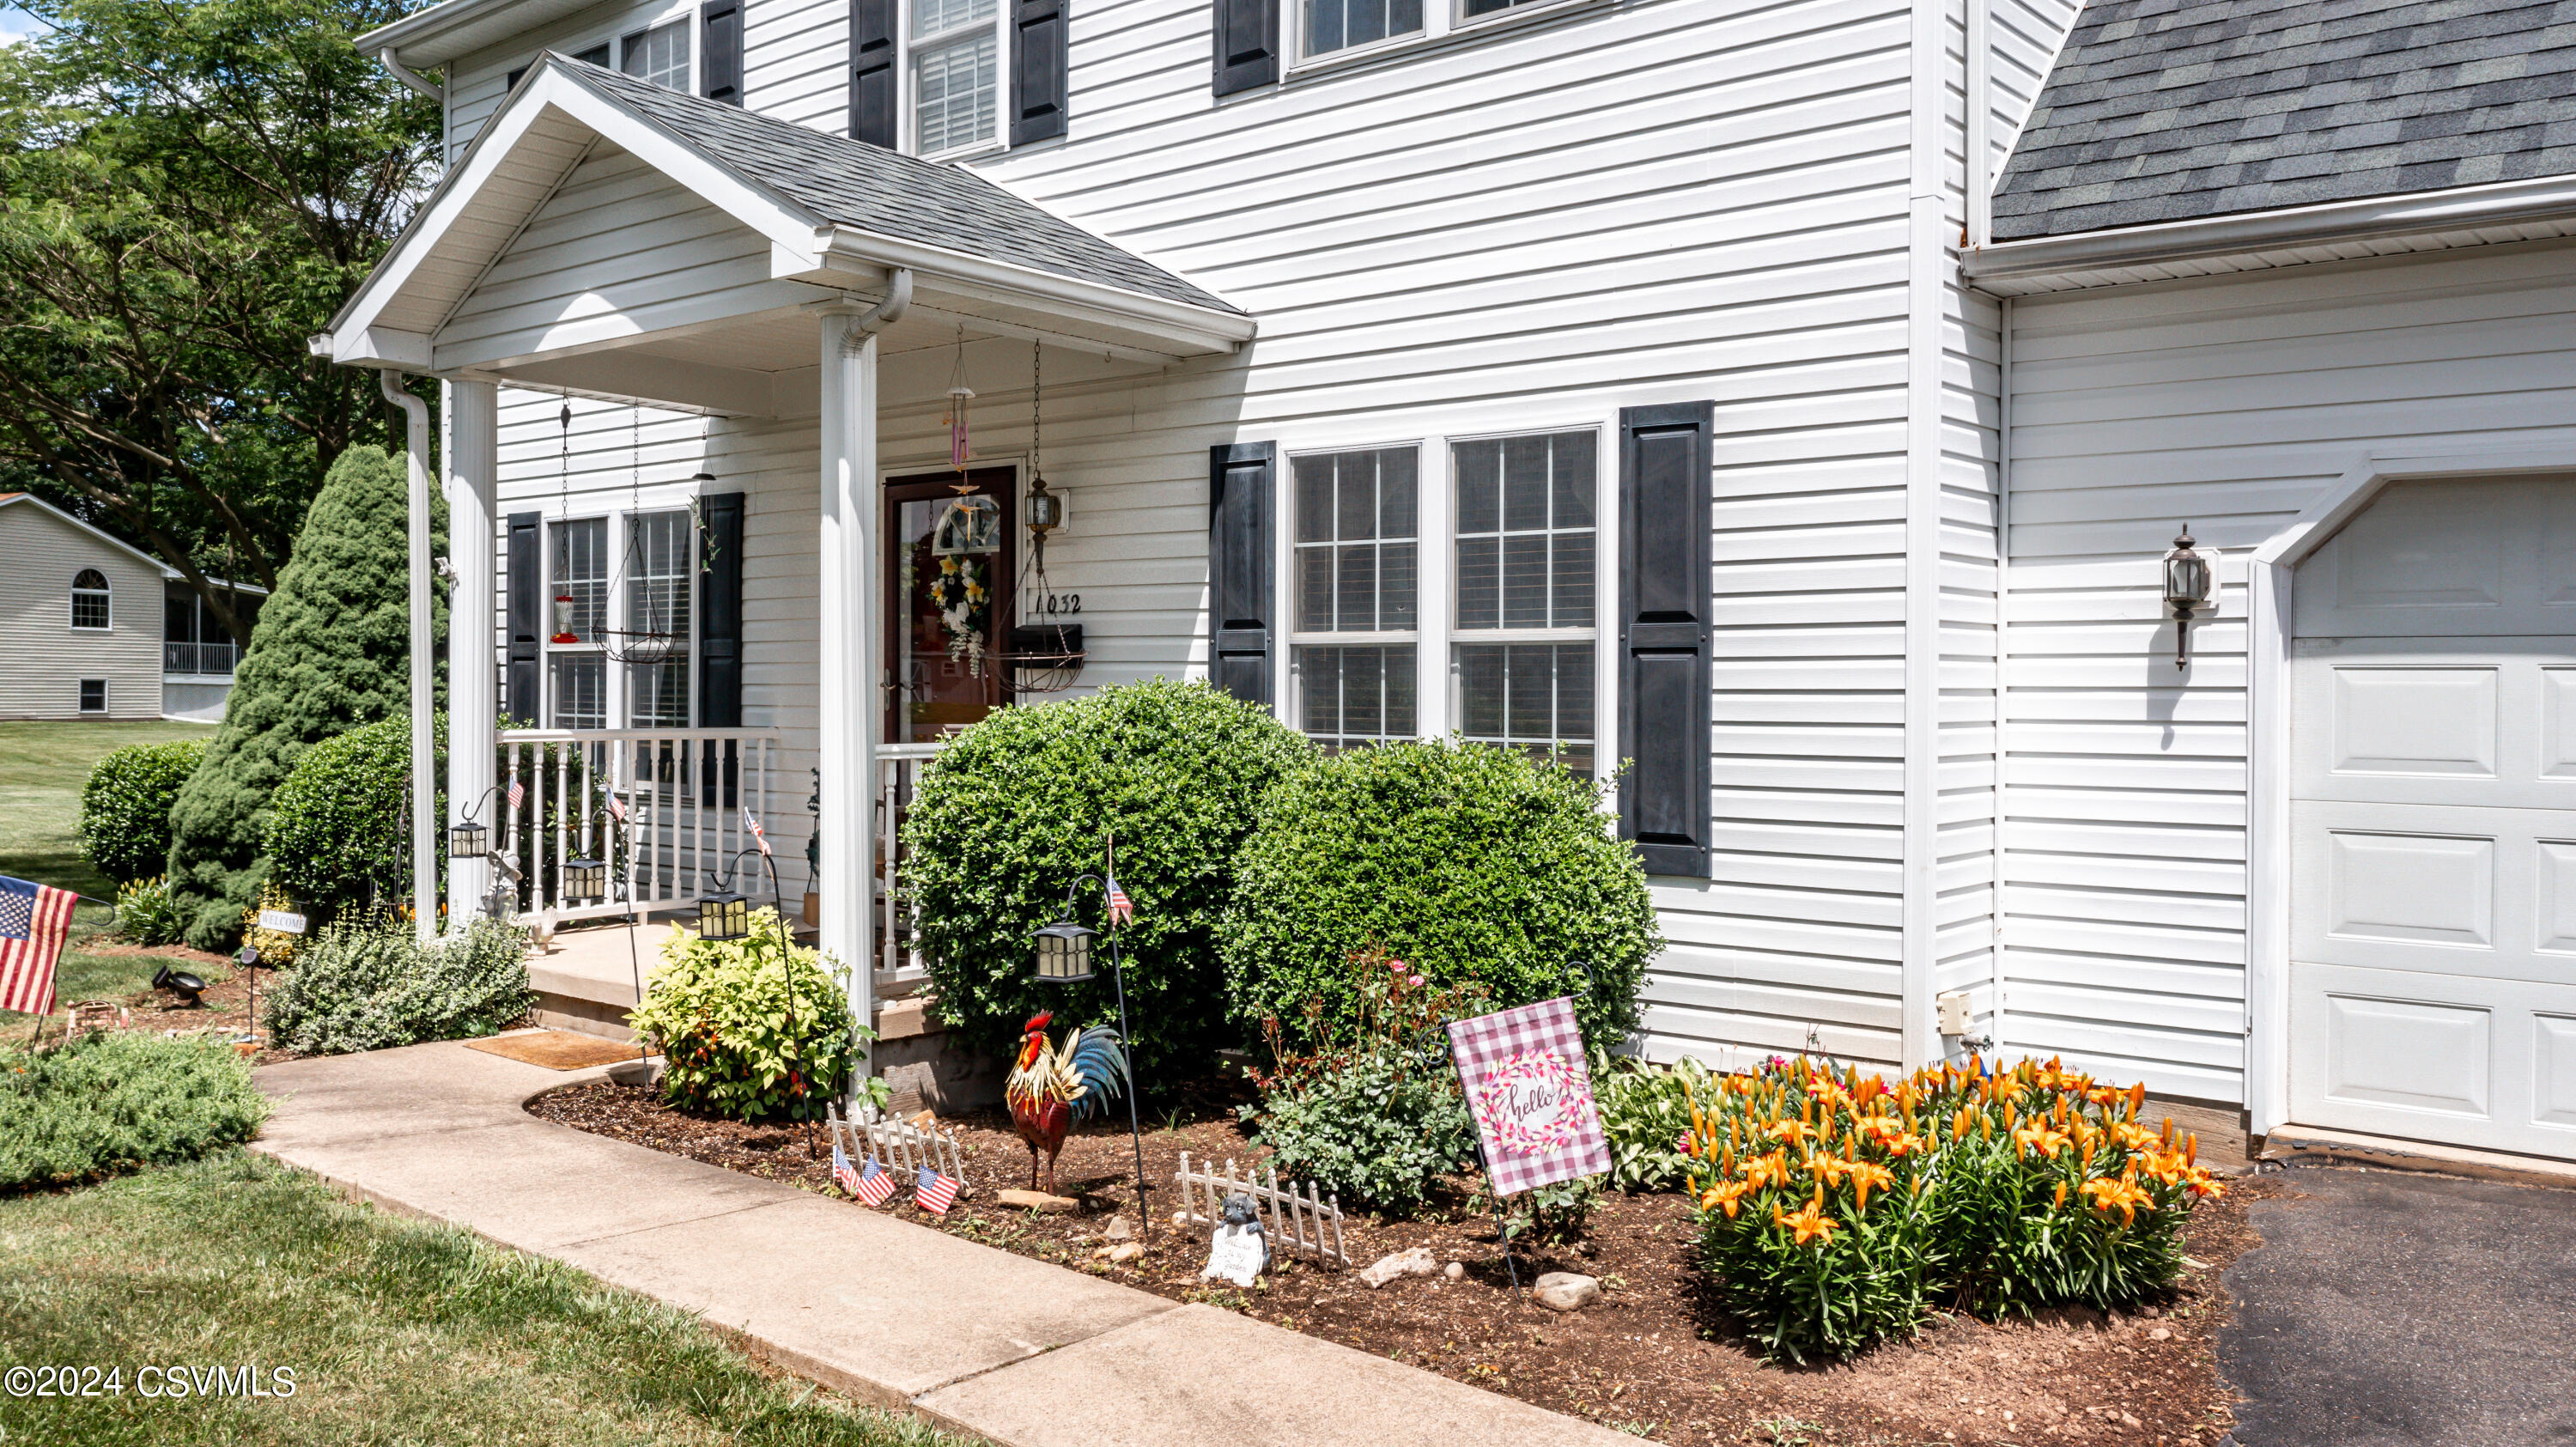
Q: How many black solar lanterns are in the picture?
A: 4